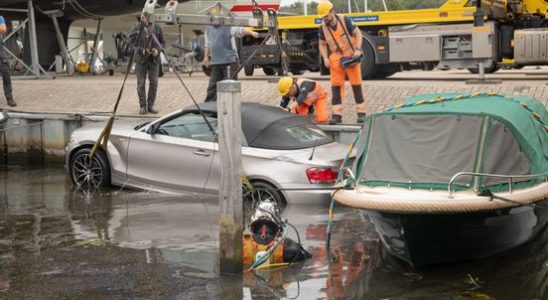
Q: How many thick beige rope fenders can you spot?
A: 1